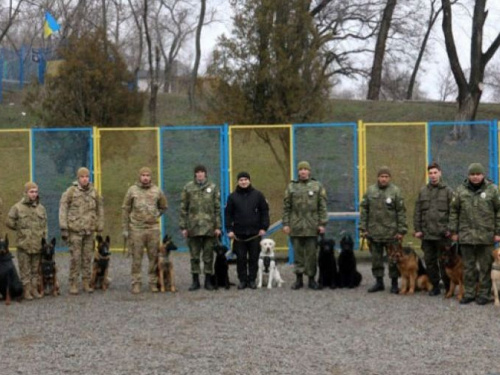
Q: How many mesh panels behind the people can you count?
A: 8